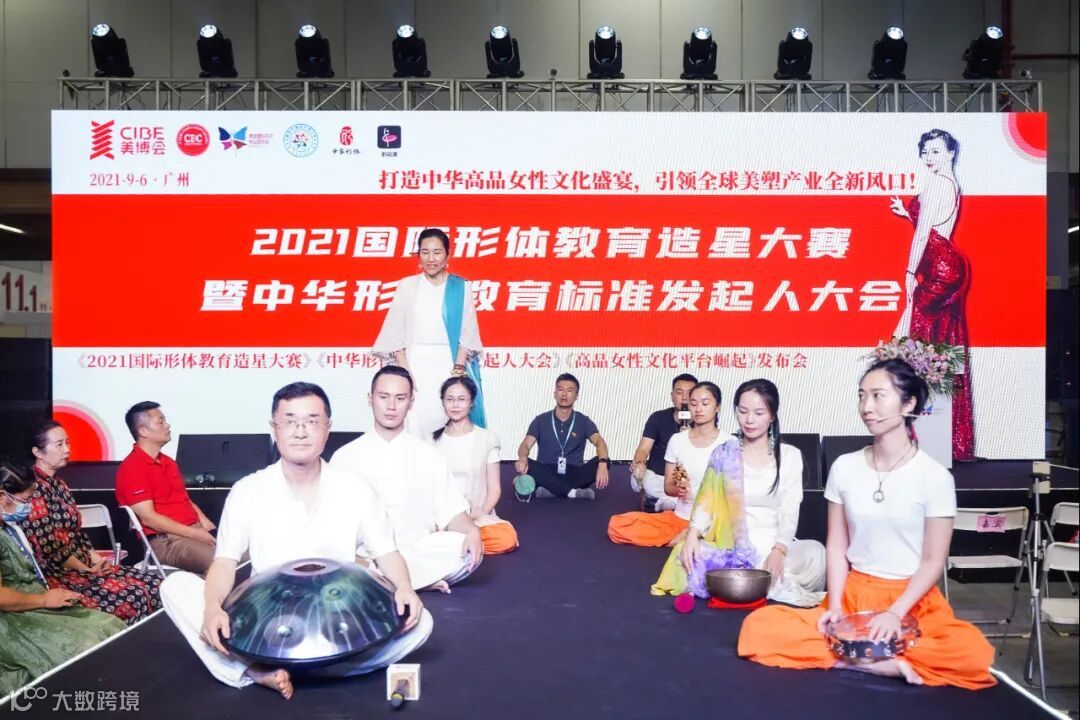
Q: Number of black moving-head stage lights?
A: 10